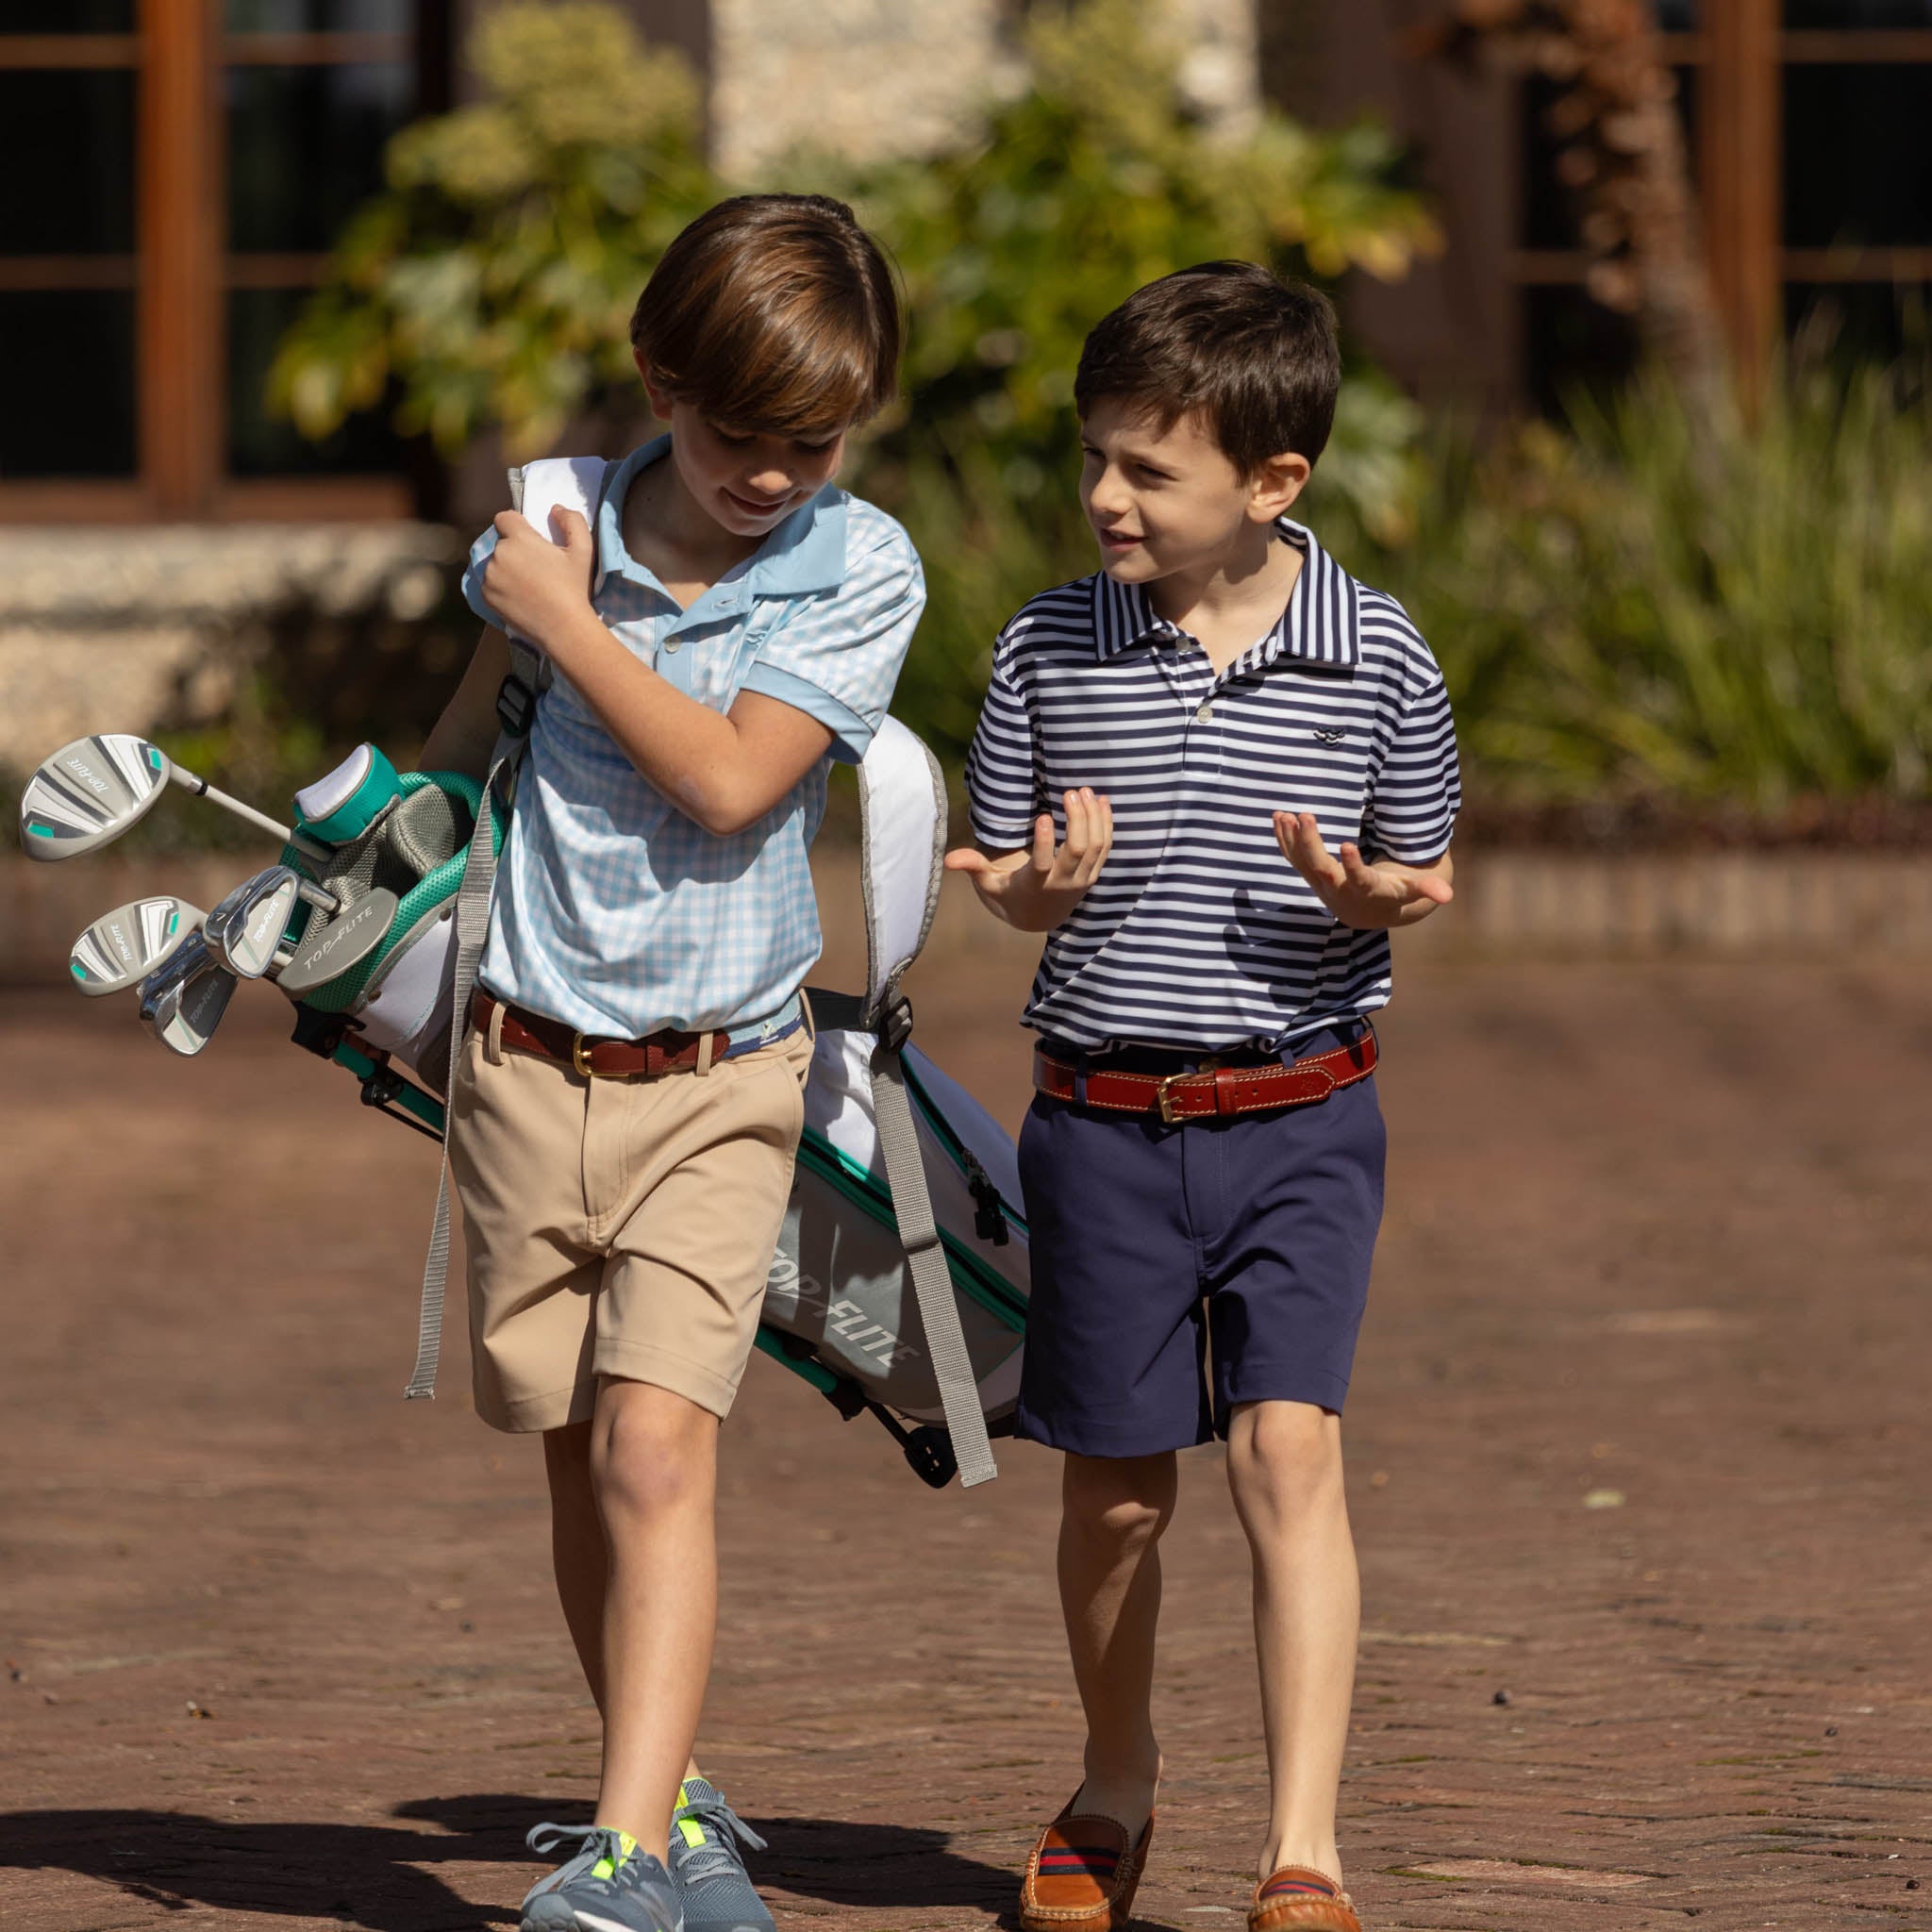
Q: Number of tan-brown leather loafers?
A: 2